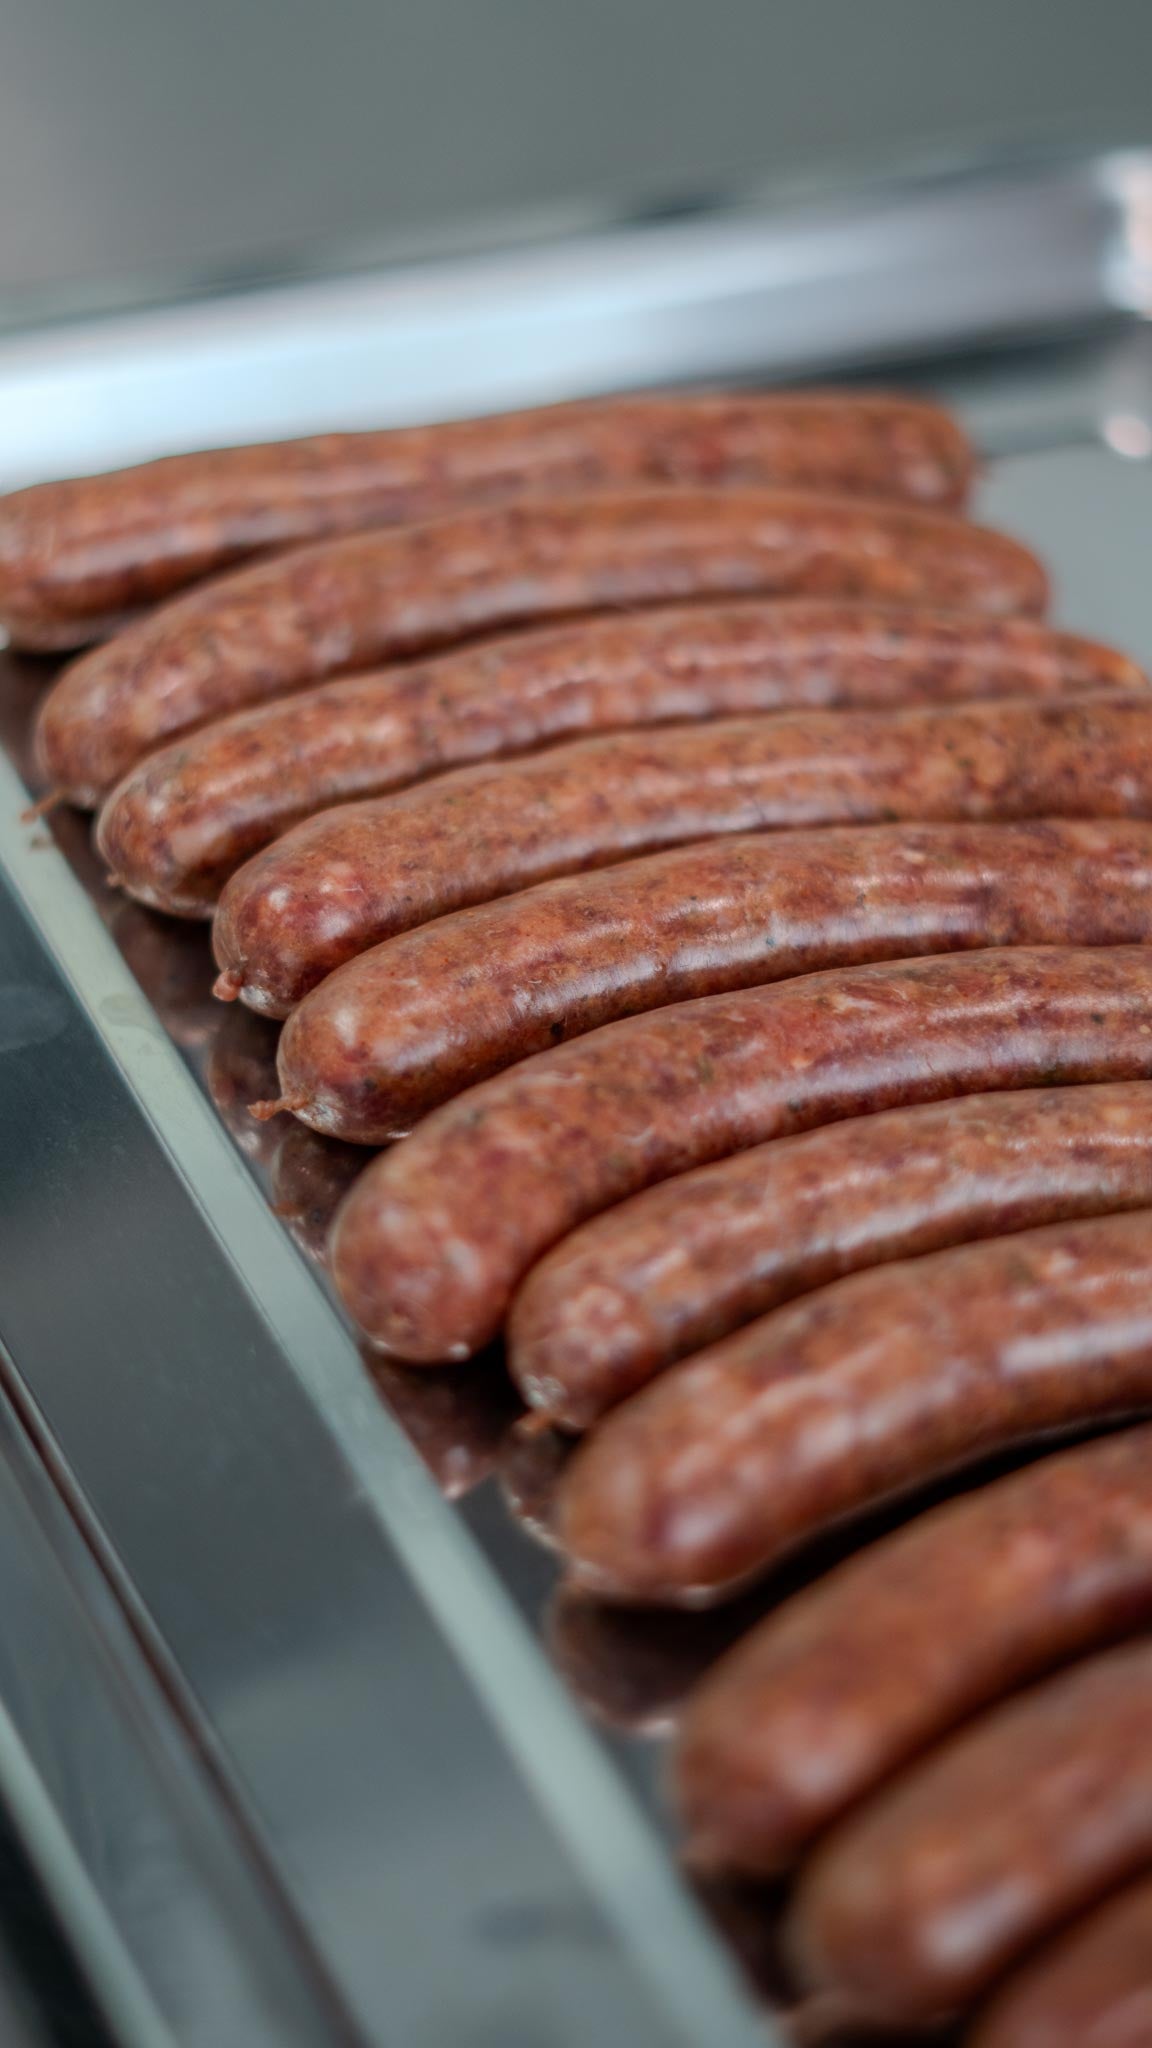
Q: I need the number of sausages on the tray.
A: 11